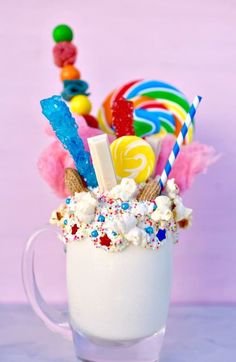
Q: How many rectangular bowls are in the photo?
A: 0